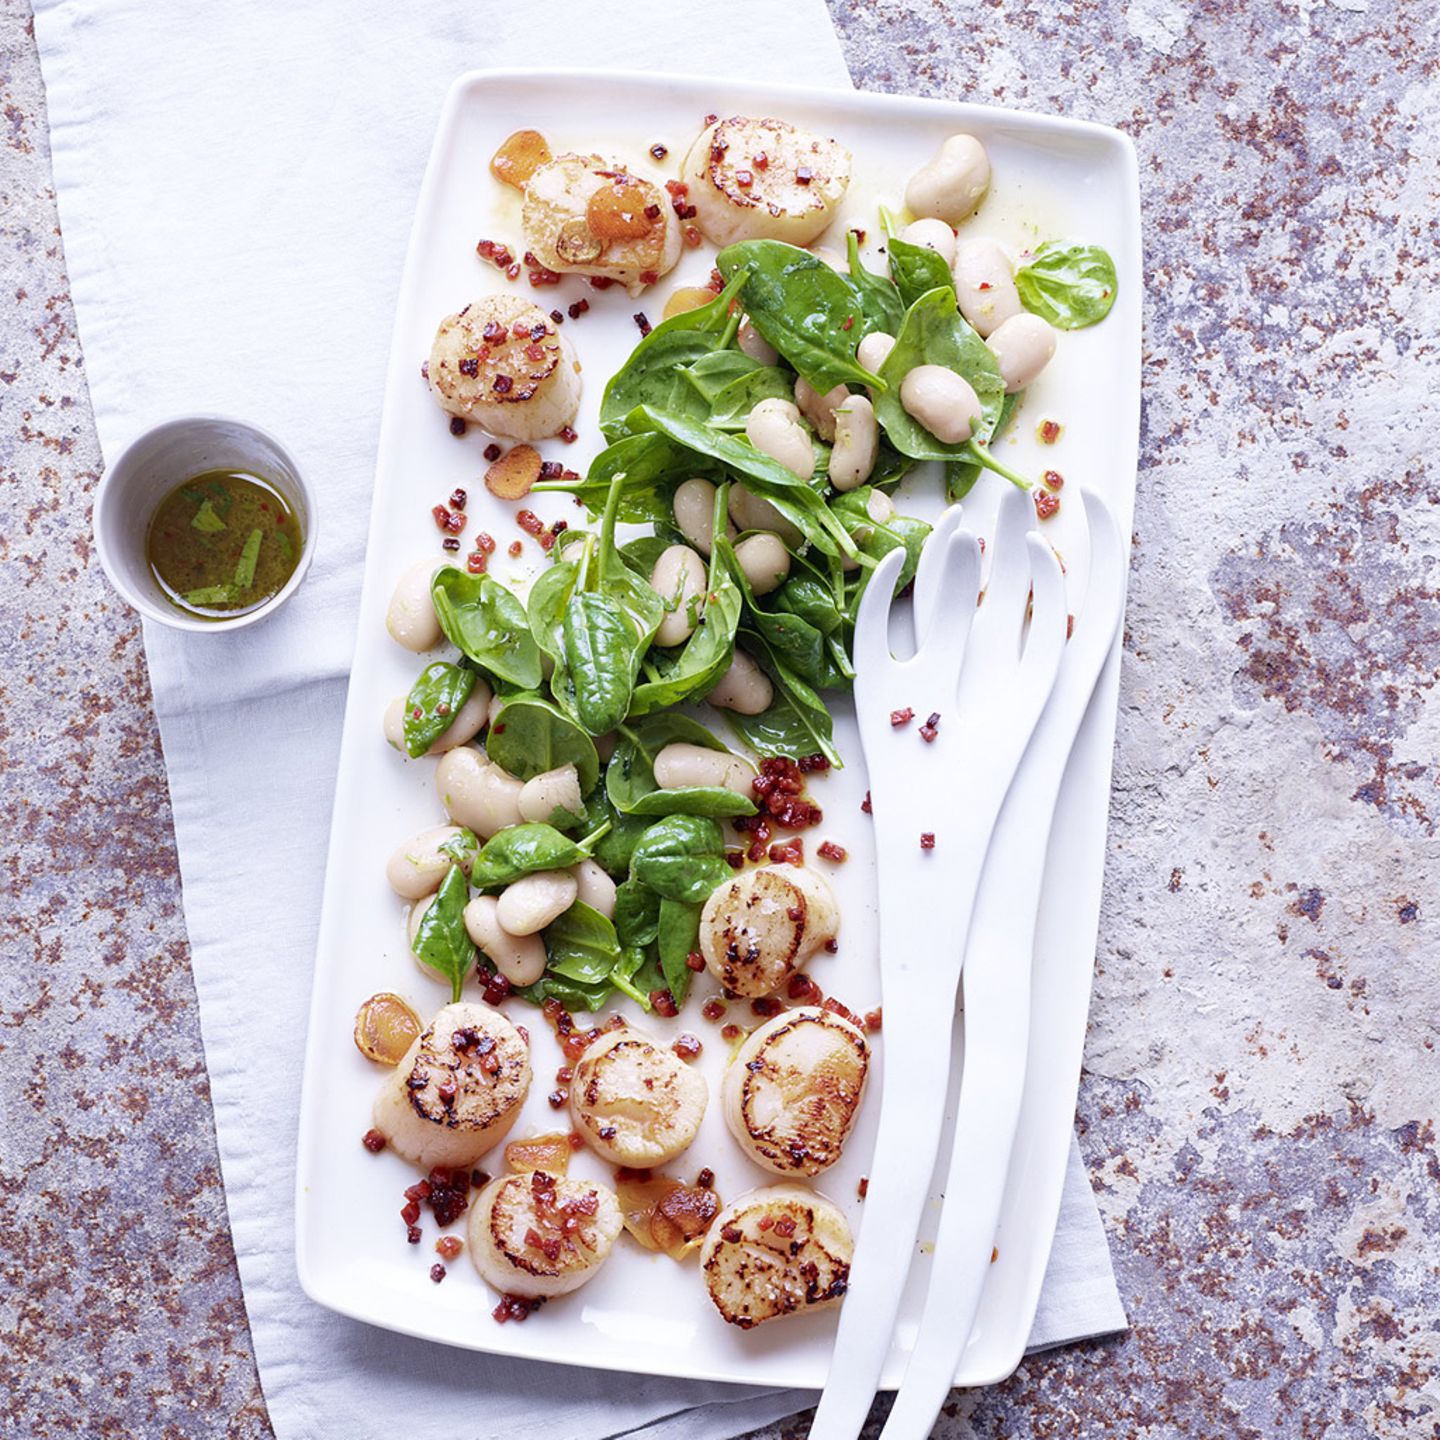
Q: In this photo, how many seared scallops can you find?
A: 9